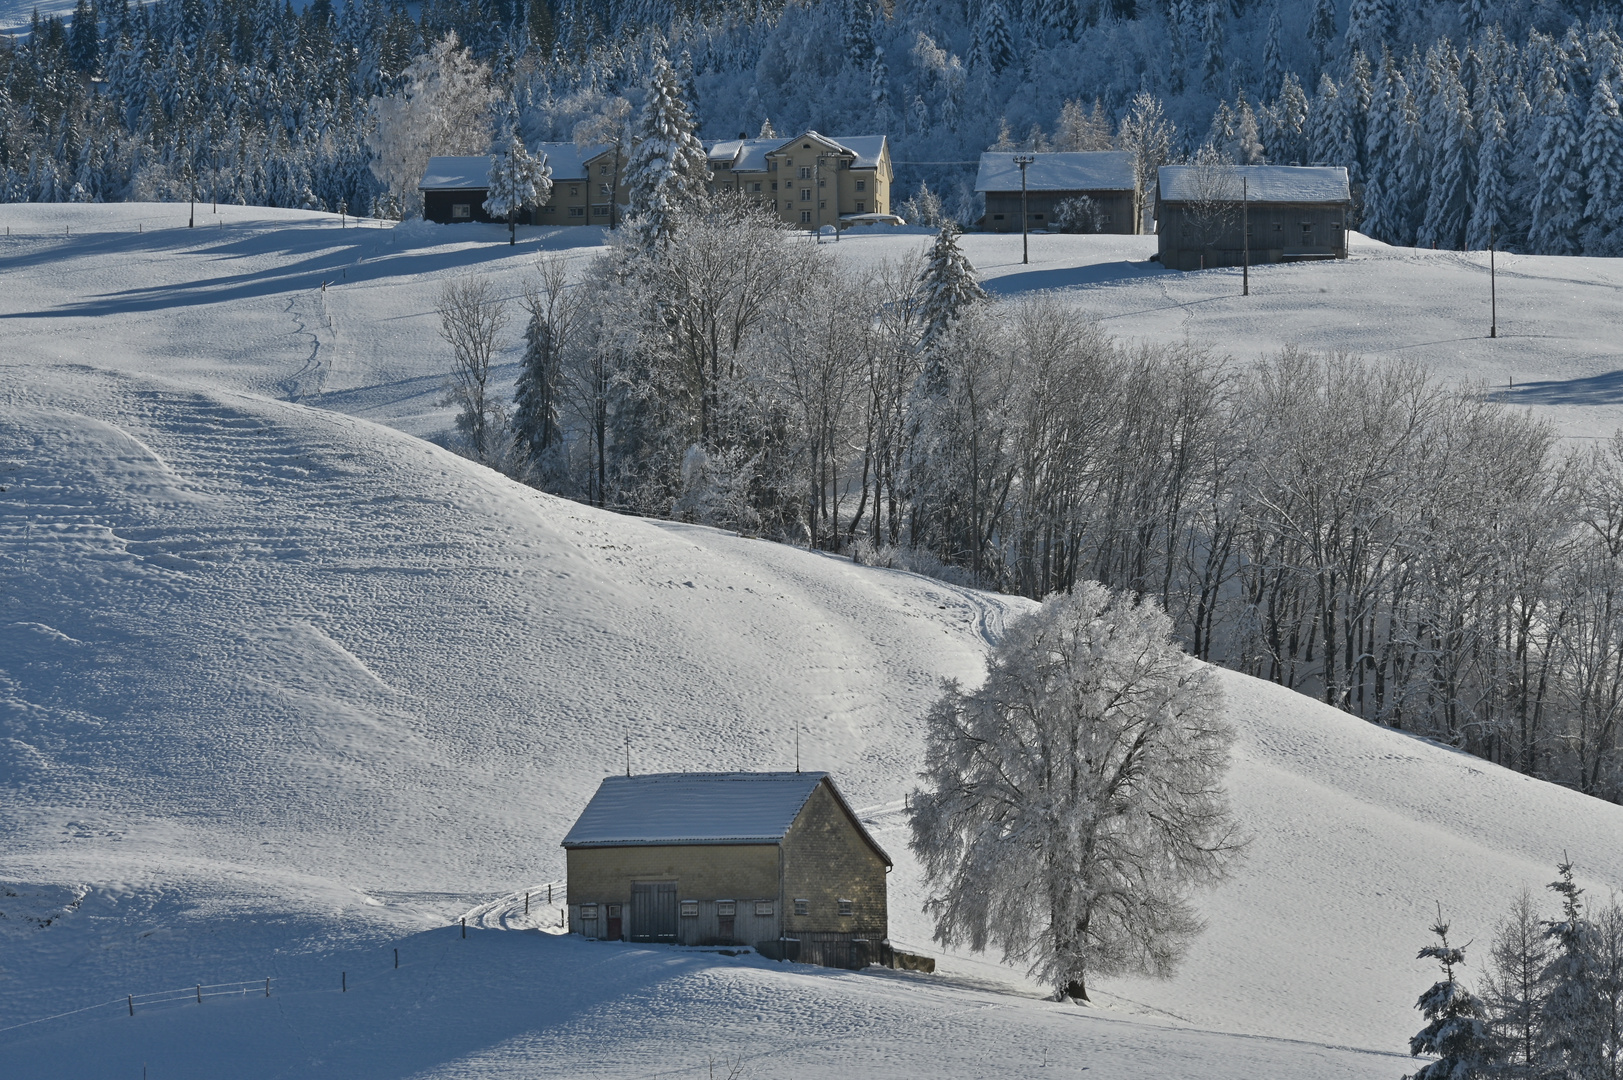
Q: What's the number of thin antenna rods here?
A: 2